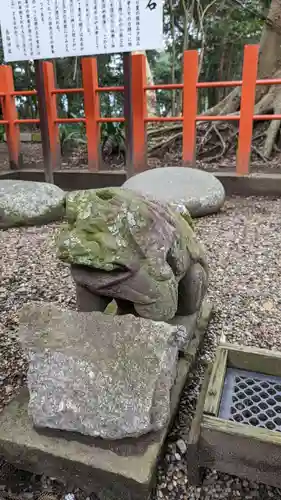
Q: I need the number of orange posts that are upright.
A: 6